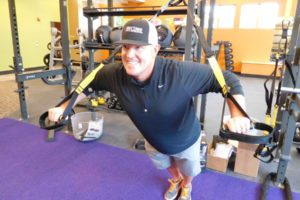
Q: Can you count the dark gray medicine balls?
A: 4